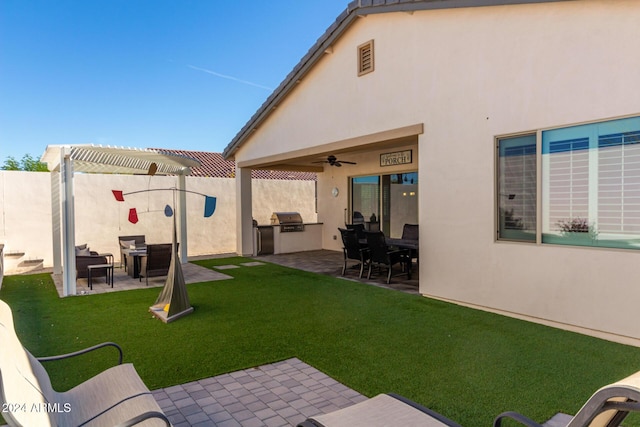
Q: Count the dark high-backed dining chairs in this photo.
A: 4